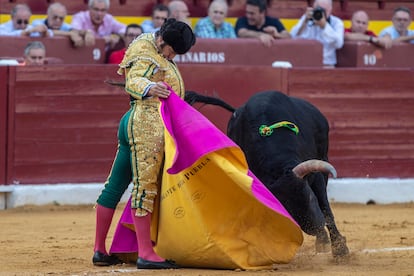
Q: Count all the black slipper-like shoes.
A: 2